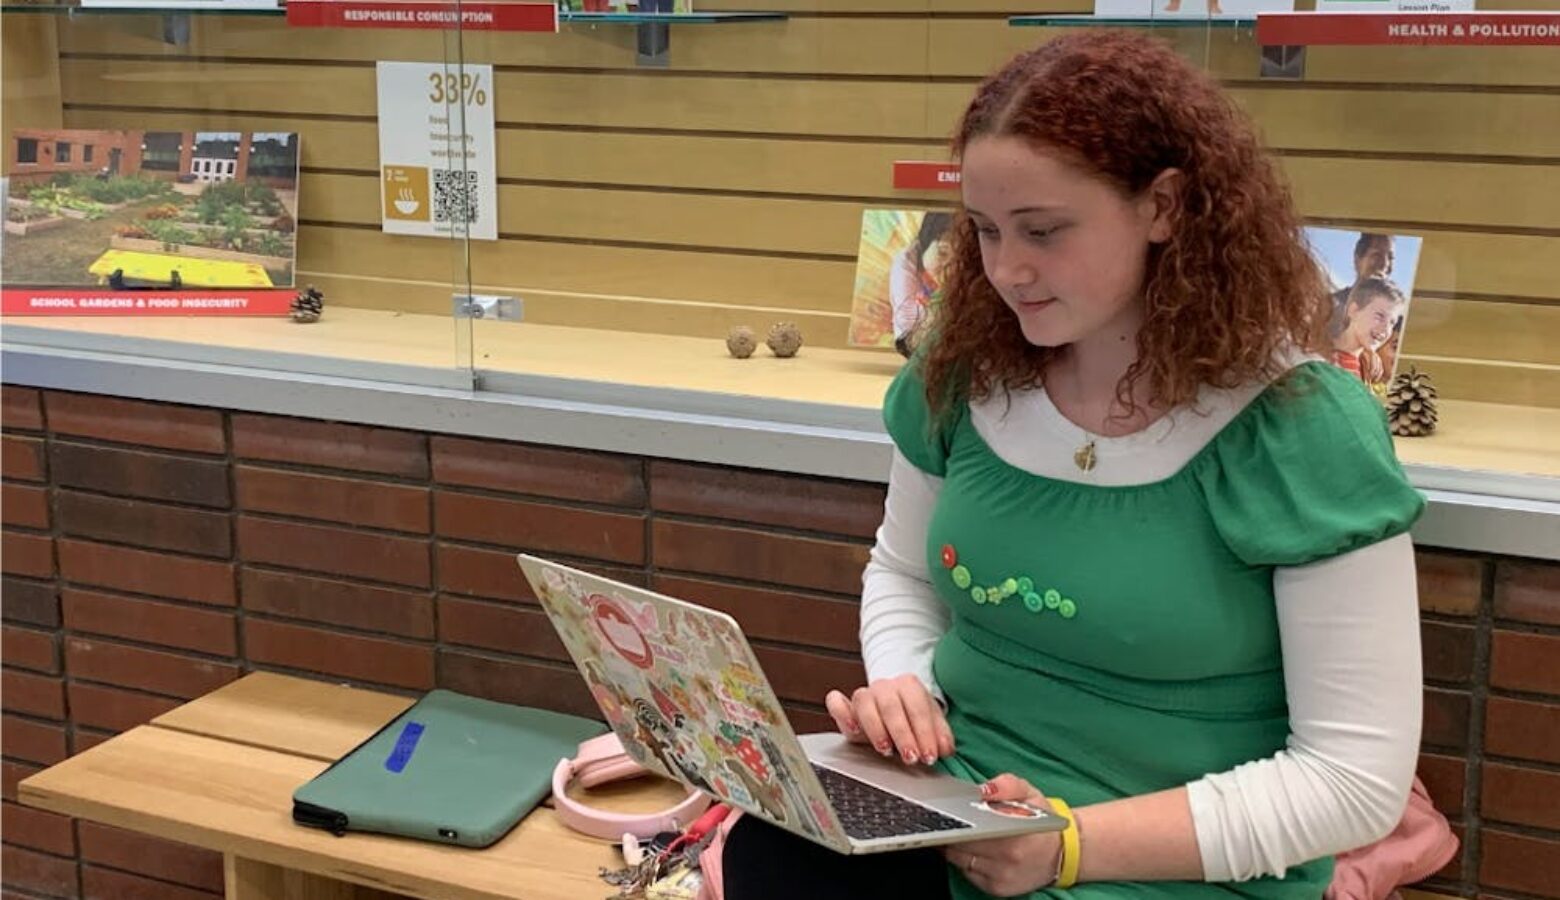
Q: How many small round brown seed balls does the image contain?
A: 2